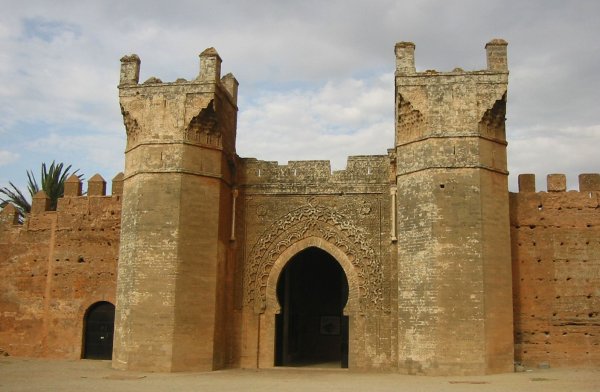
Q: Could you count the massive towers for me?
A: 2